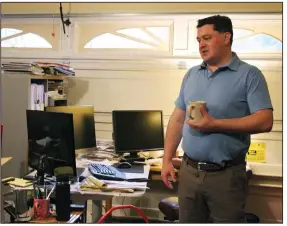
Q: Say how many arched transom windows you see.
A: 3